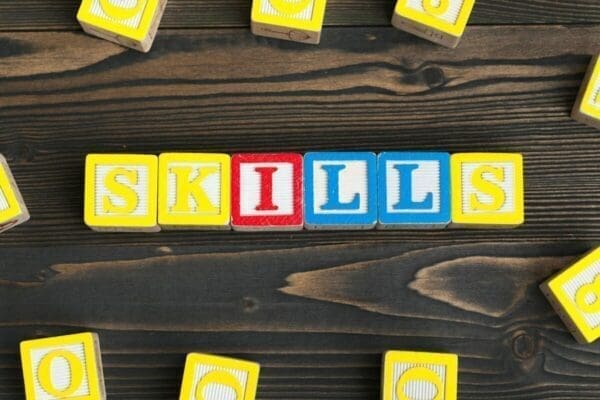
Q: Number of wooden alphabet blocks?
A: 15